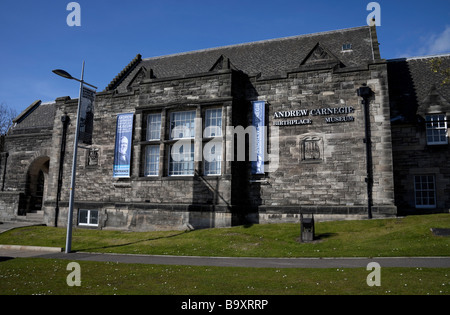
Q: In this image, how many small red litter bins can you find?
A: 0